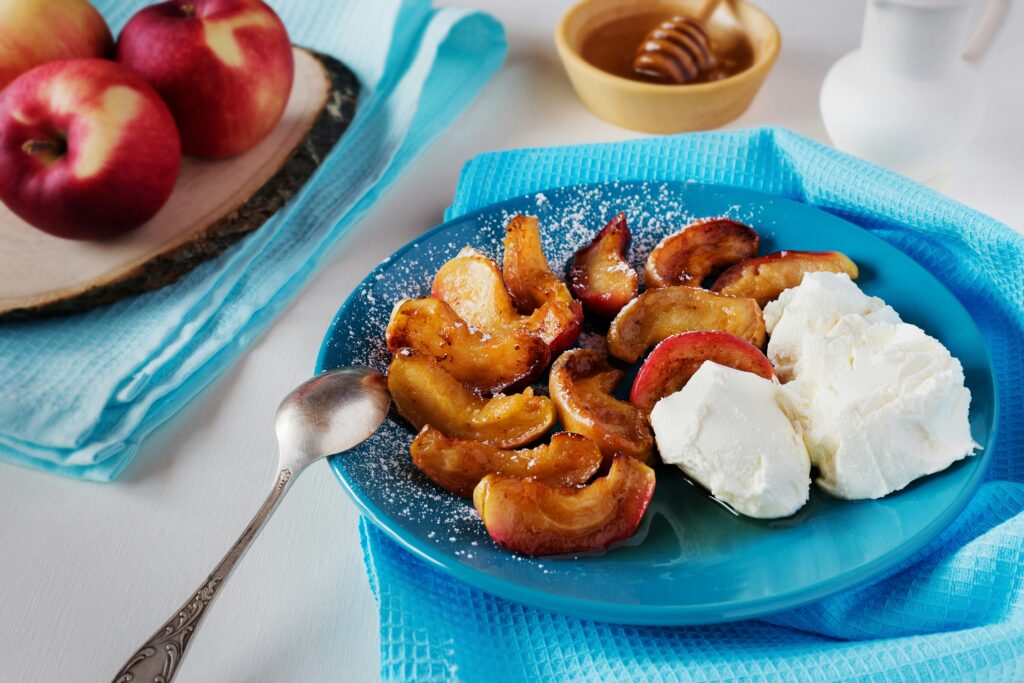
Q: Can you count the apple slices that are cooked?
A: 12